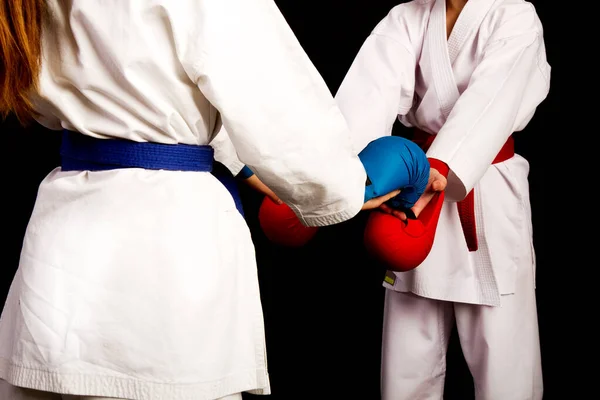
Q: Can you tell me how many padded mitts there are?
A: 3